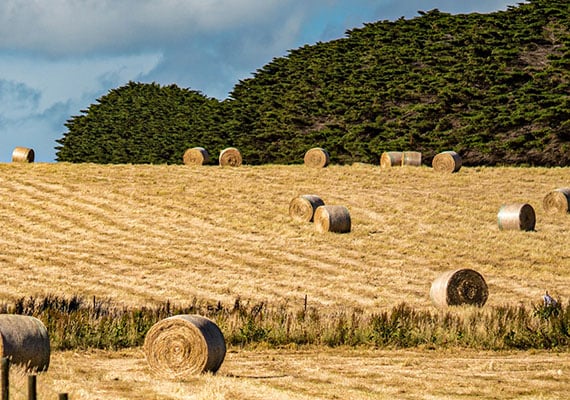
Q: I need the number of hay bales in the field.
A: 14